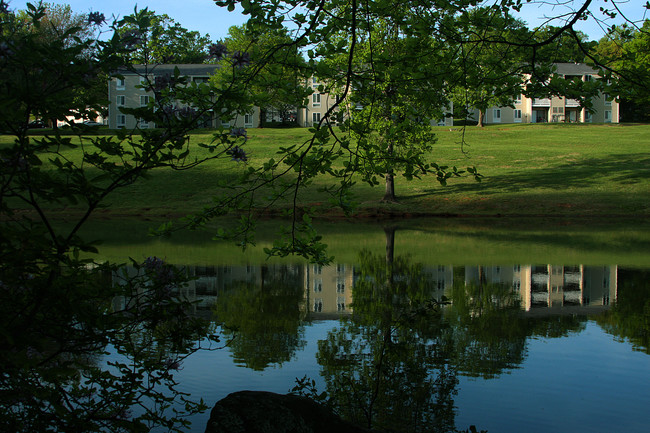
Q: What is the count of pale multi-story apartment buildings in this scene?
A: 3